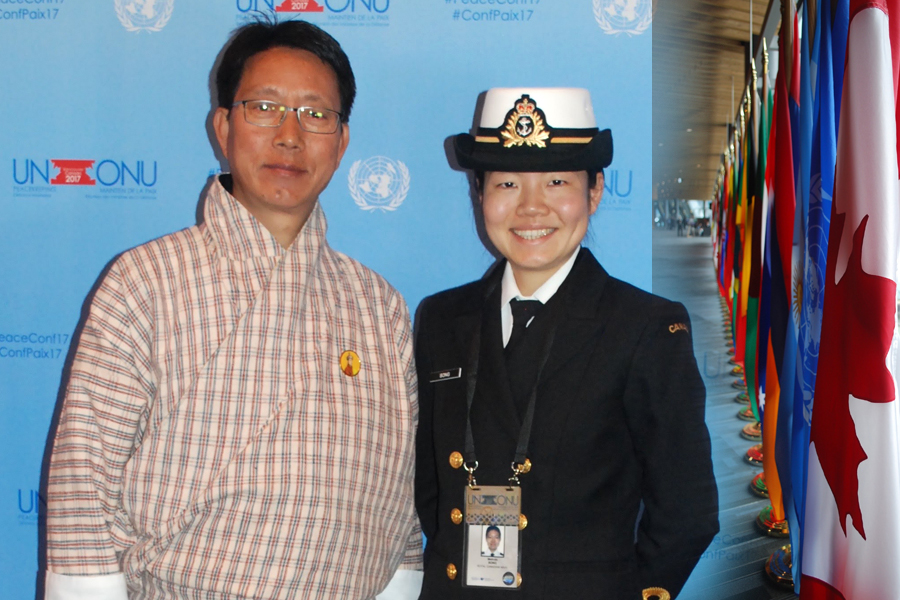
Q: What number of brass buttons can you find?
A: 6